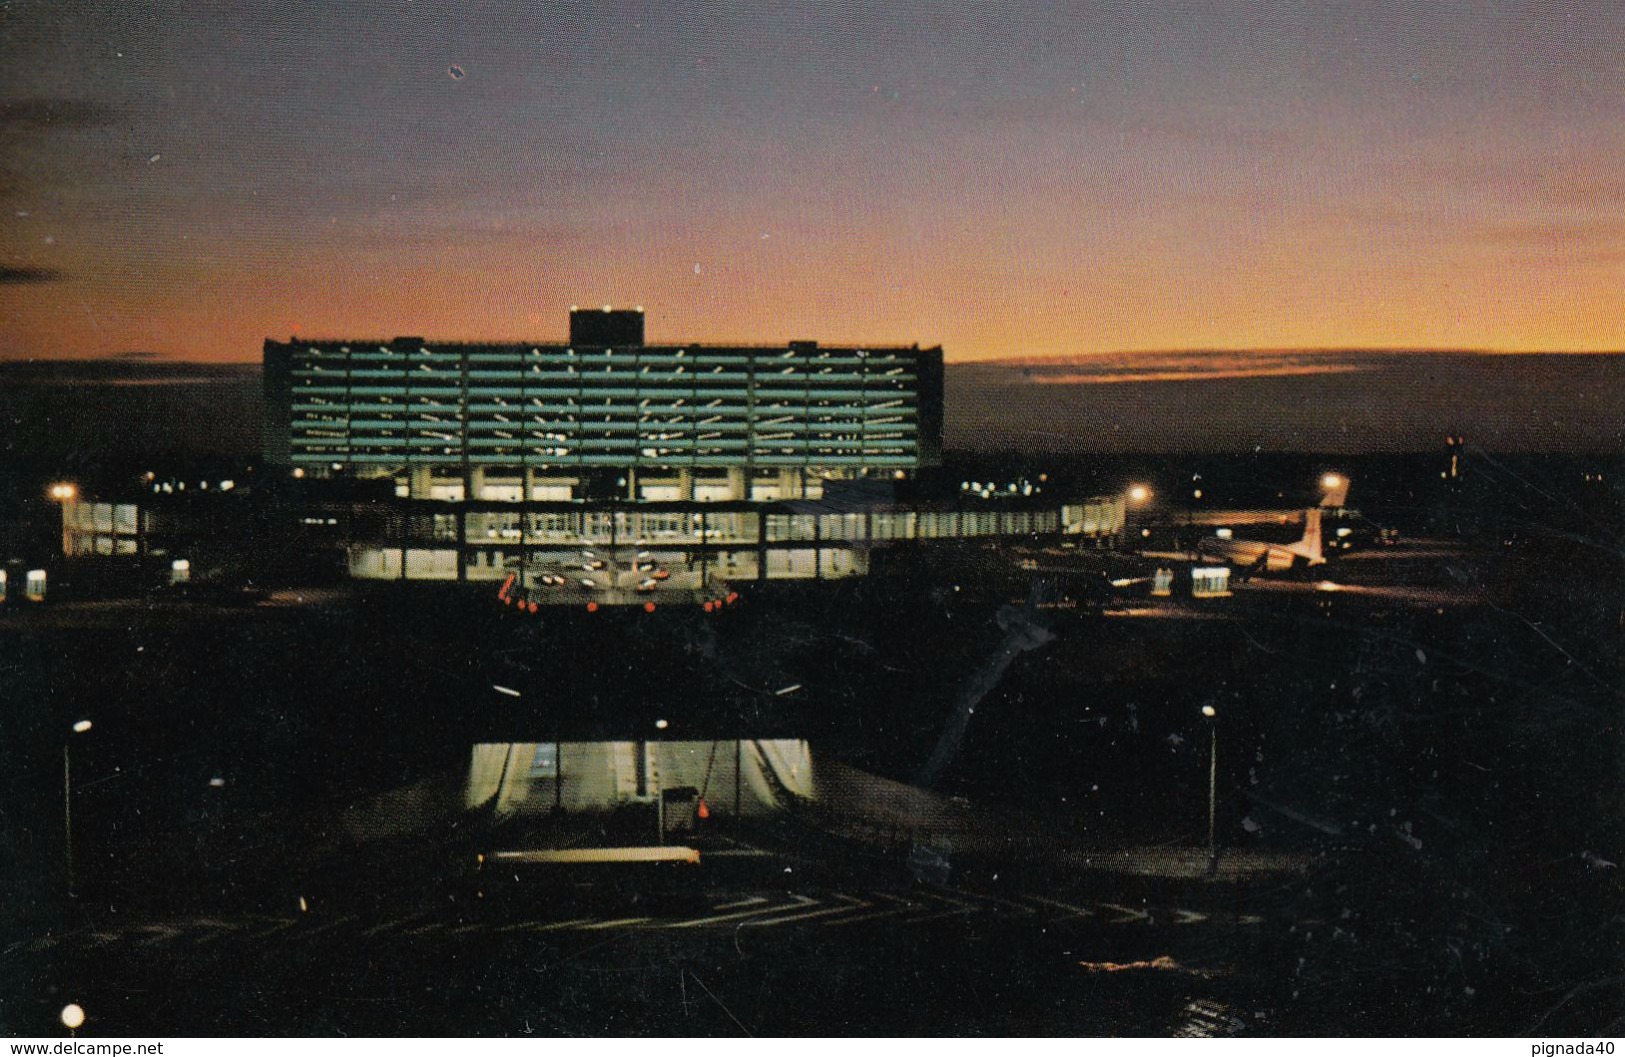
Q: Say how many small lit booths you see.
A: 5